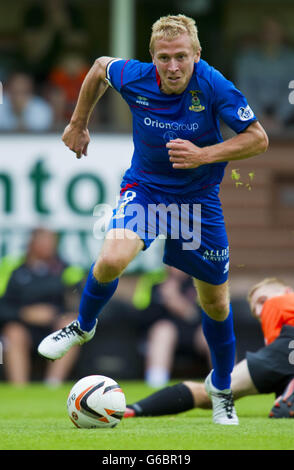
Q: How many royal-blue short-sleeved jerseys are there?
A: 1